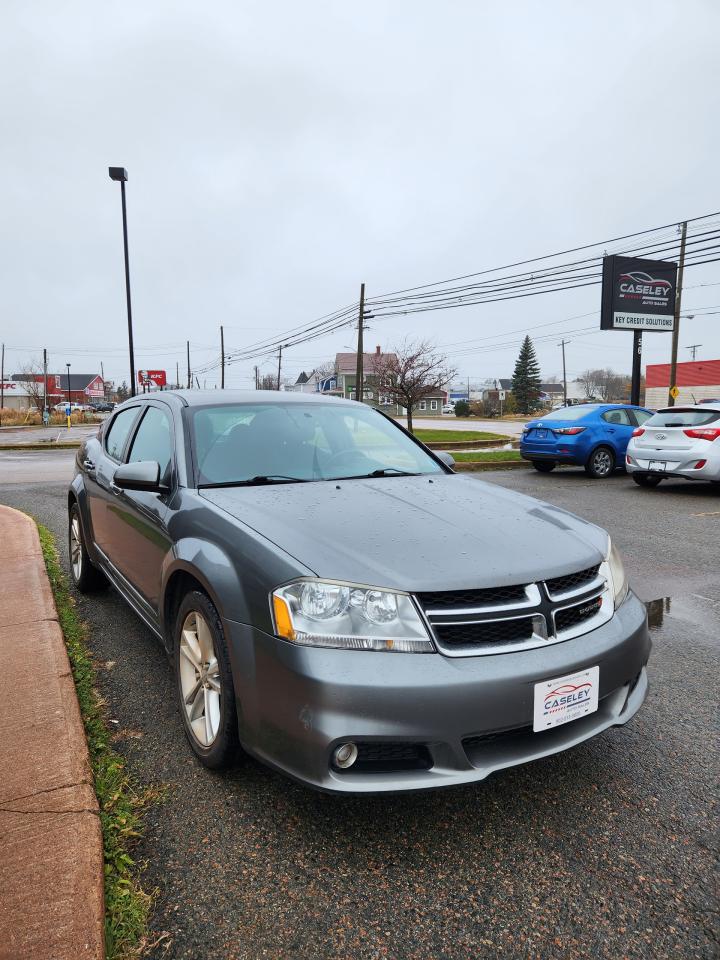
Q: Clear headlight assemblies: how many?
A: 2